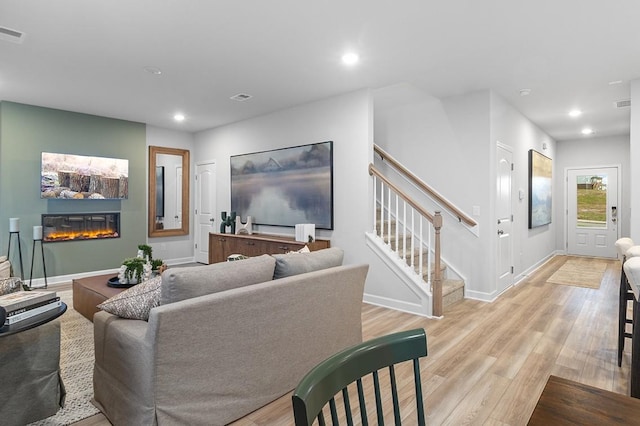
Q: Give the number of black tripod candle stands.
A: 2